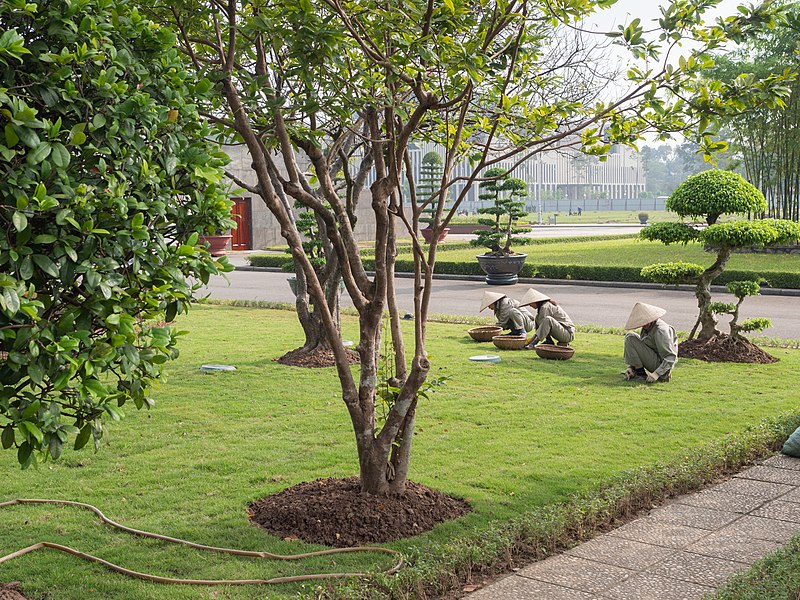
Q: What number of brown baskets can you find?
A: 3